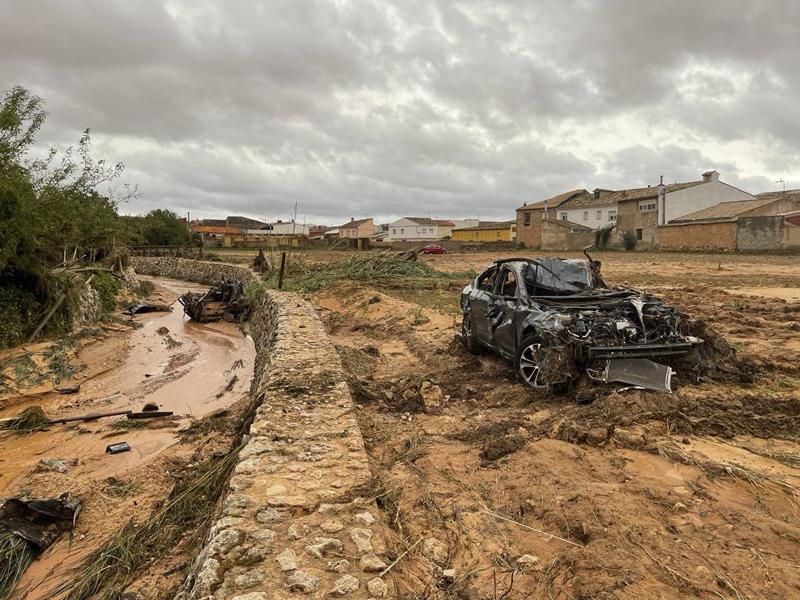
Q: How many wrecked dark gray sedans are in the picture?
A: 1